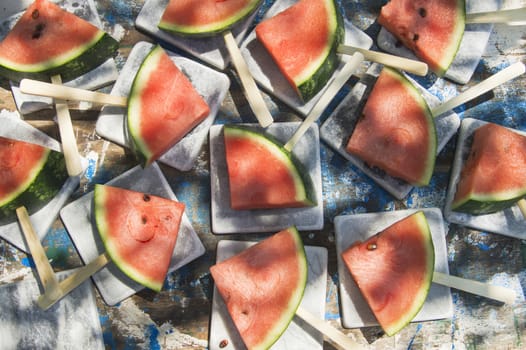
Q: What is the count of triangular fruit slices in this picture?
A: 12